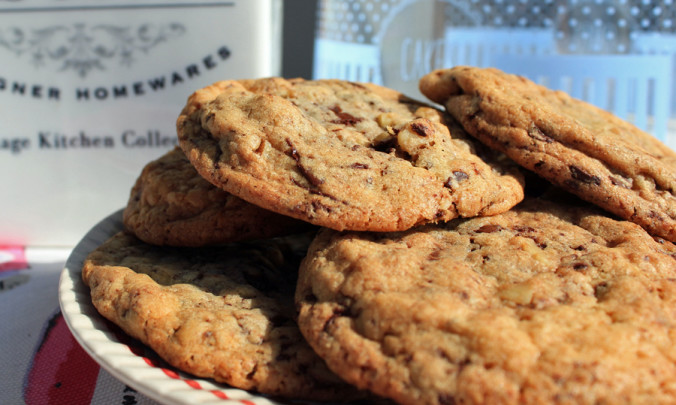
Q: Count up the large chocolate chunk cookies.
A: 5